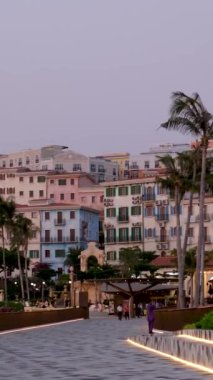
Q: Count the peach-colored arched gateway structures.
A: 1